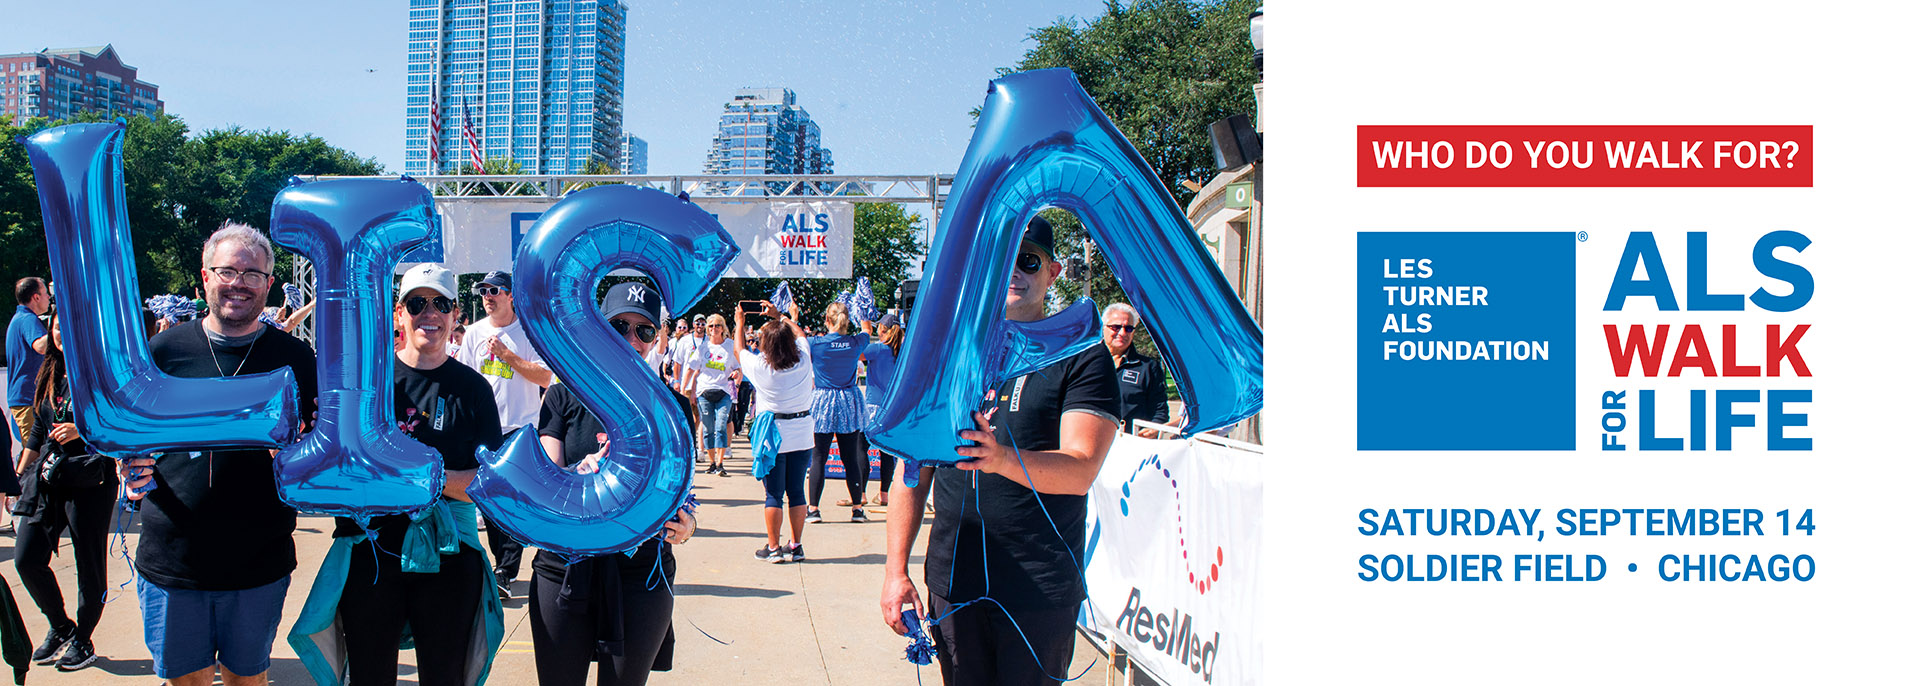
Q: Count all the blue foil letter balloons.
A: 4